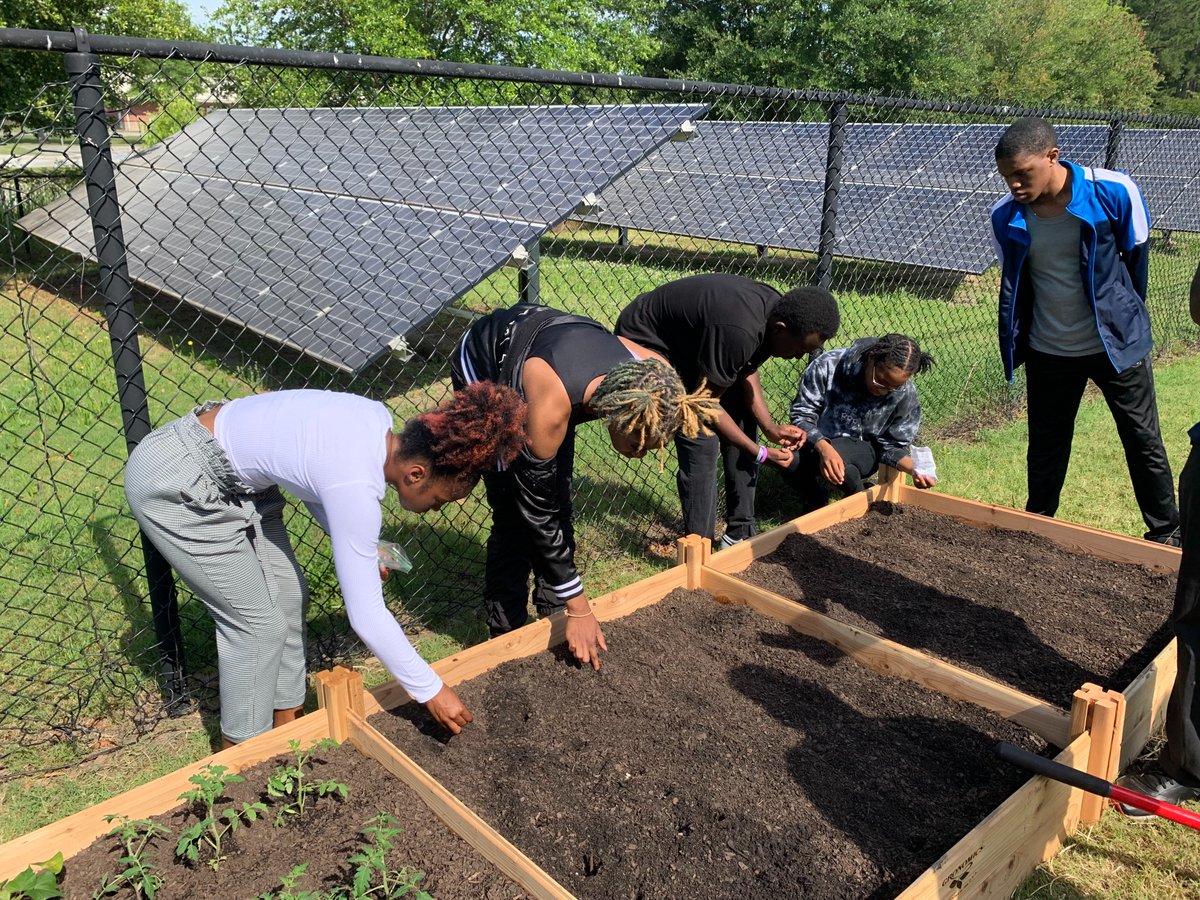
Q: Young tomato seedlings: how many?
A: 5